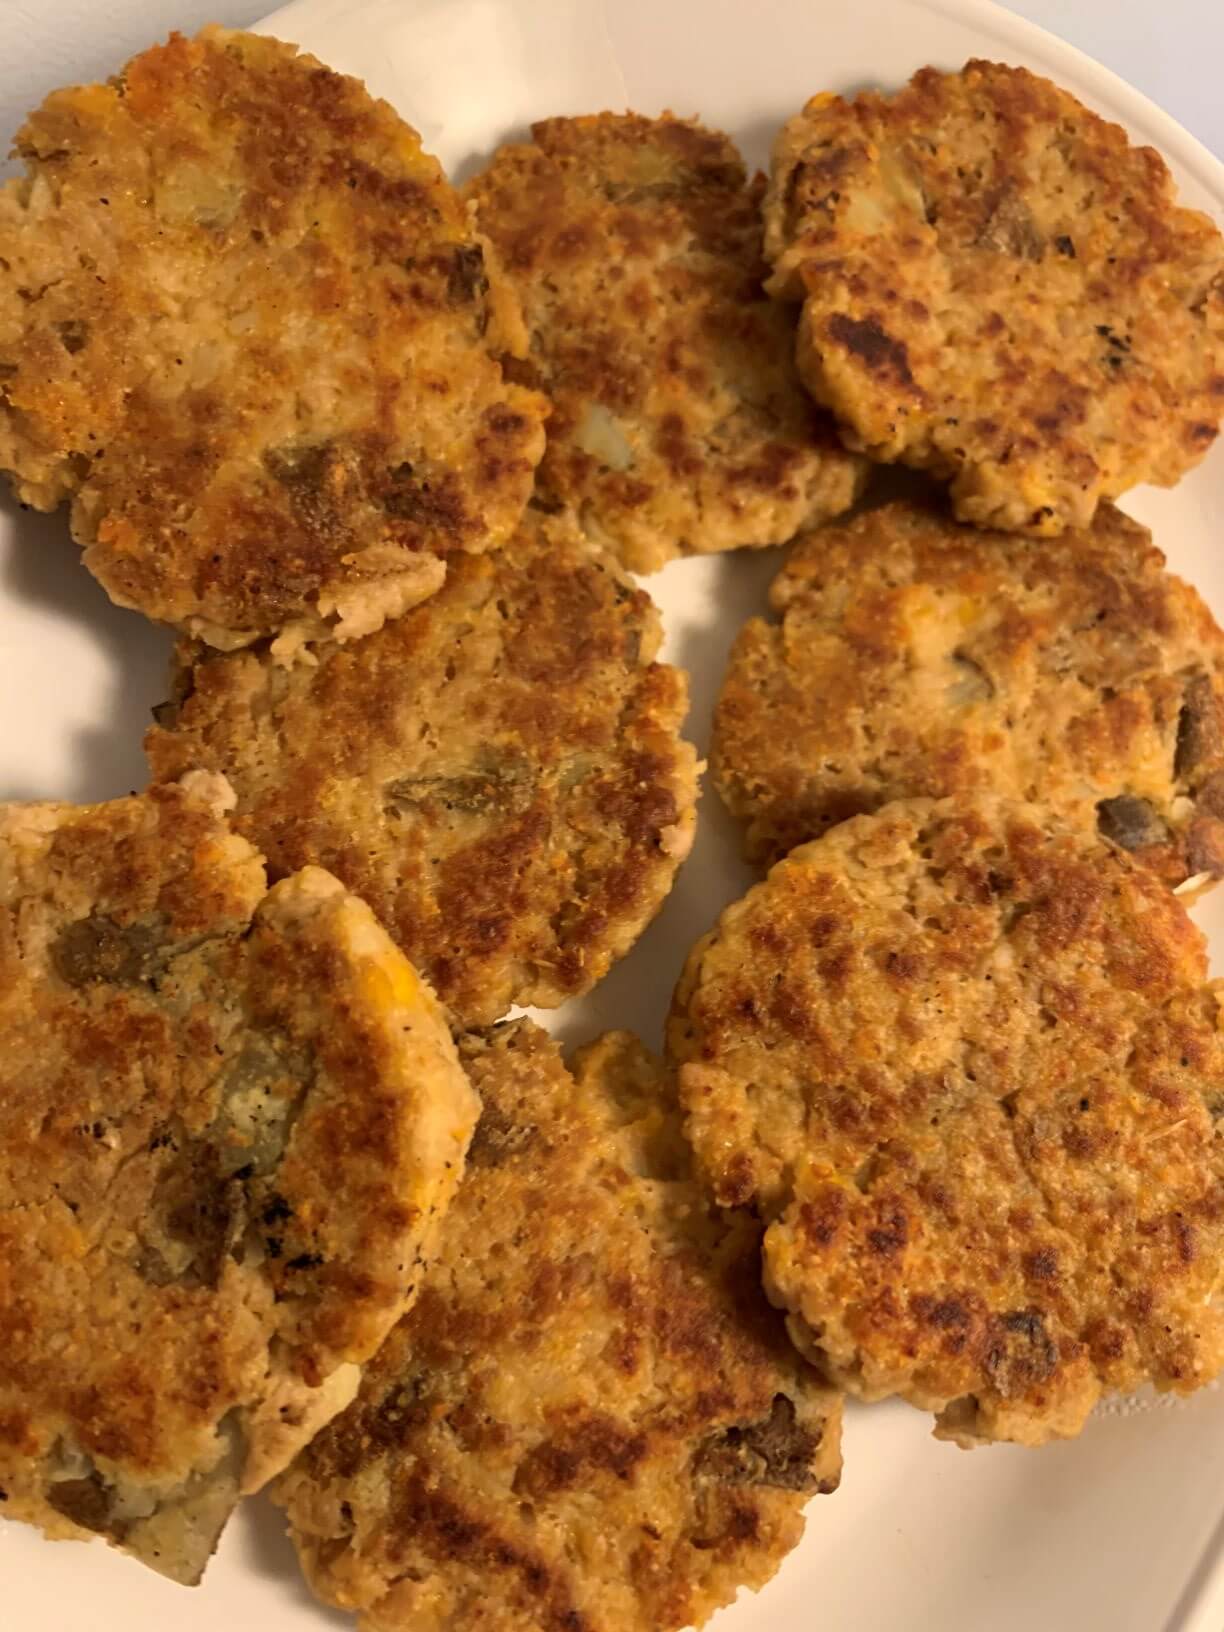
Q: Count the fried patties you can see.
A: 8